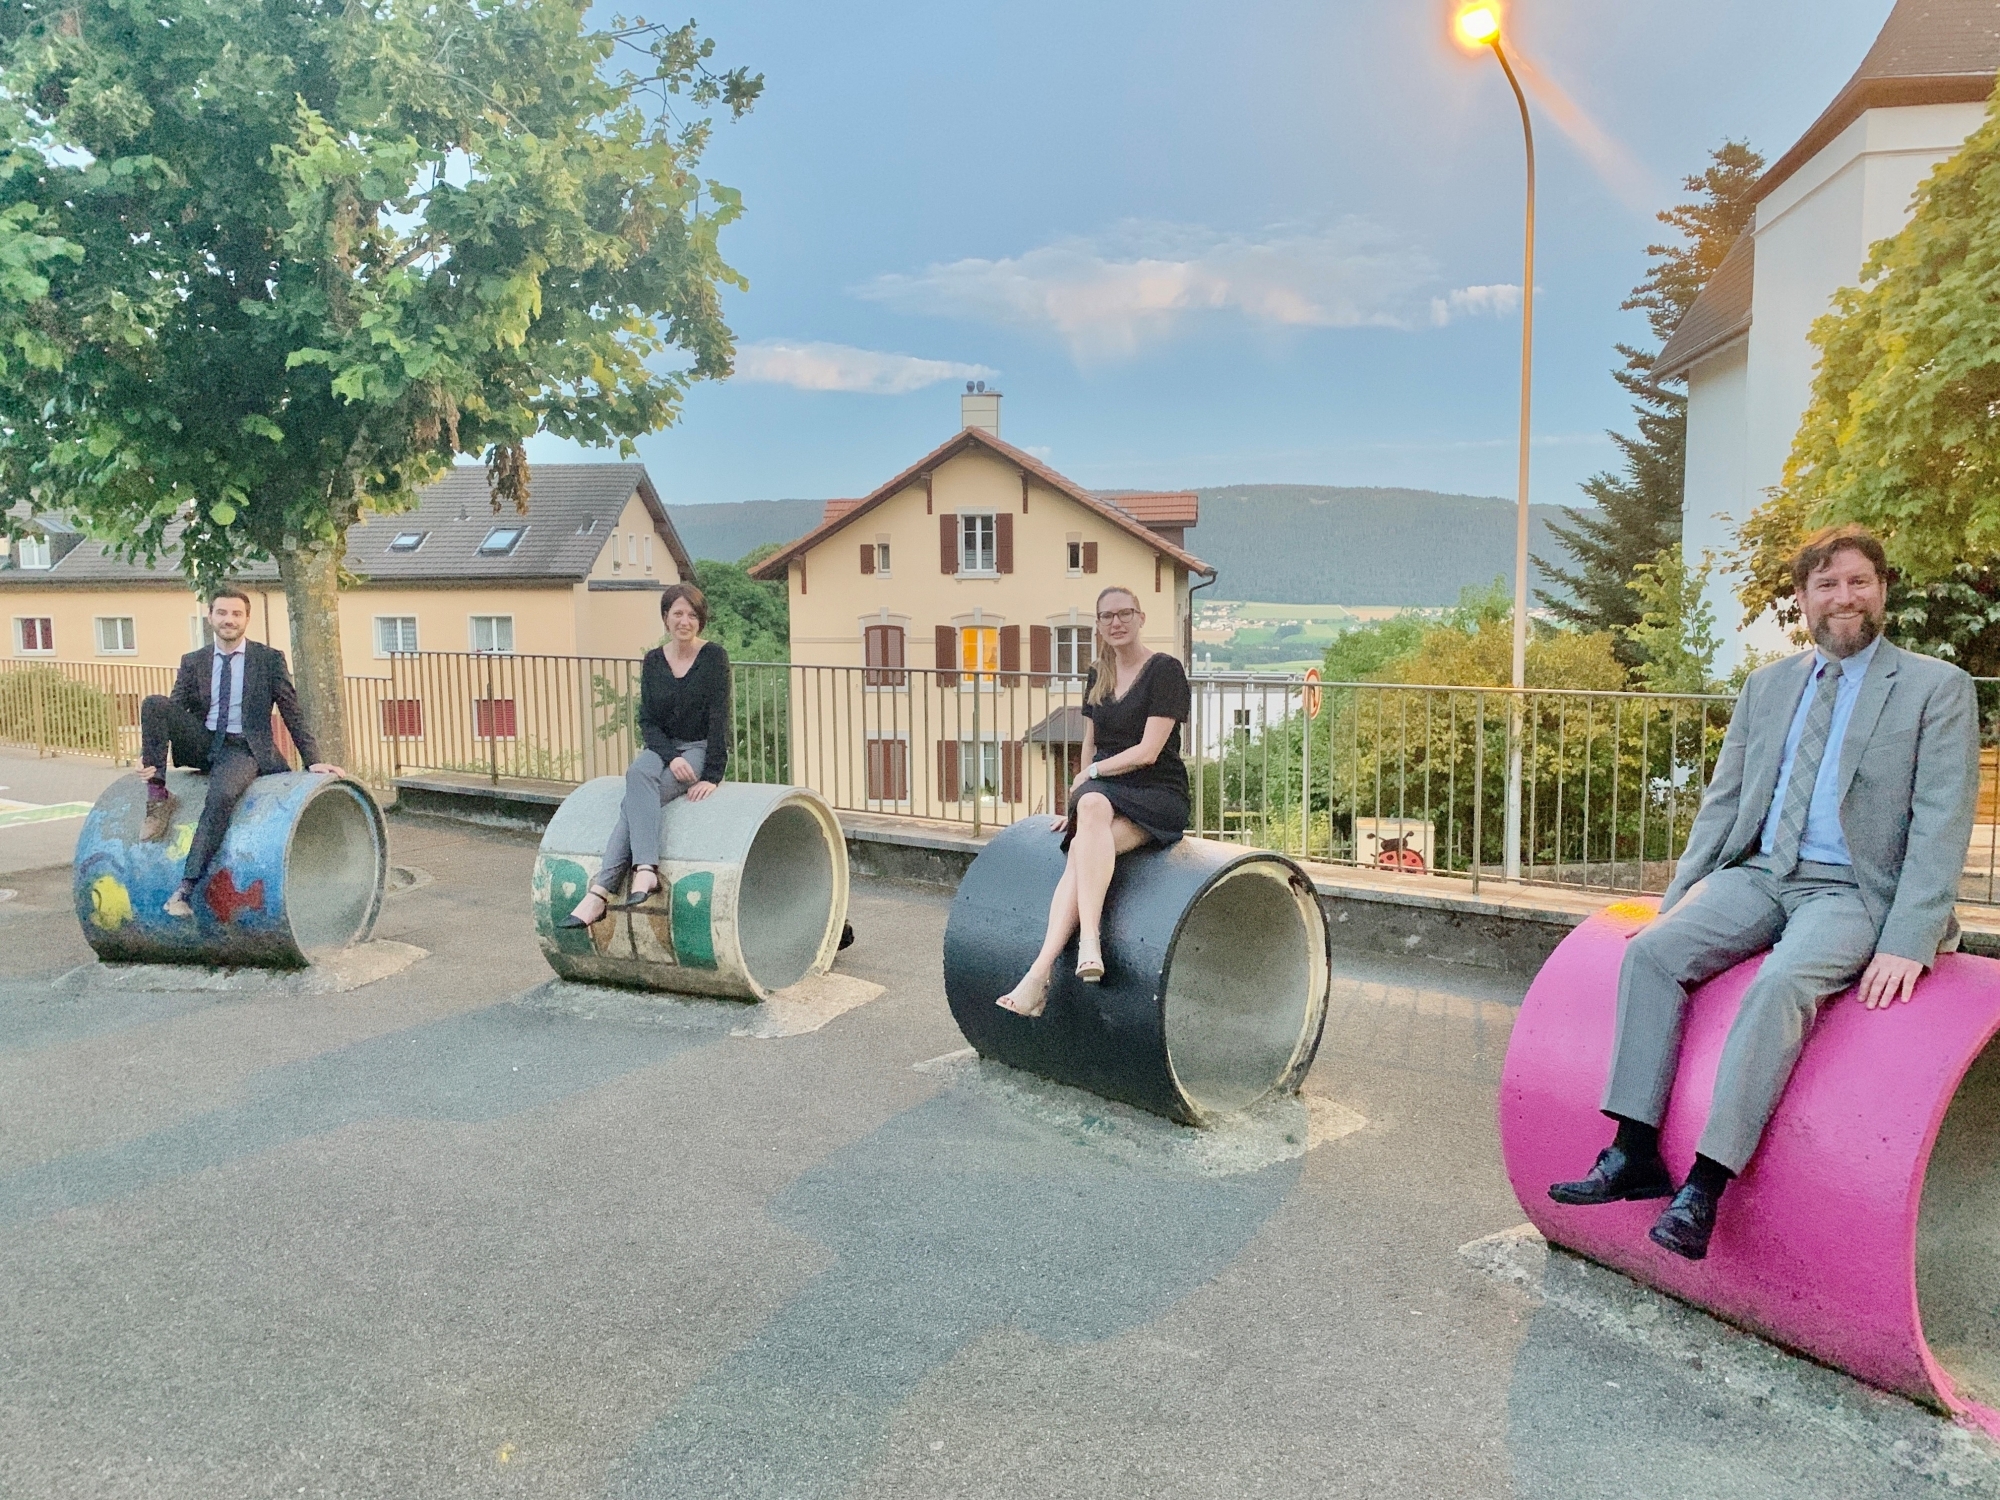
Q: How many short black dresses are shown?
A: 1